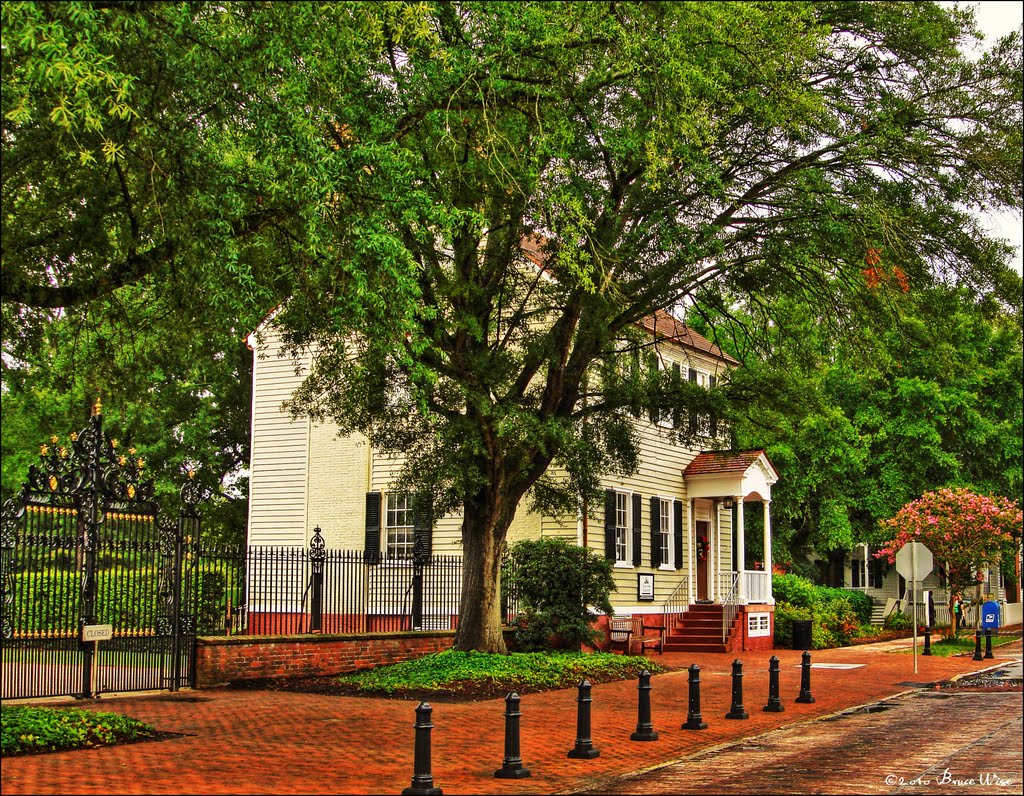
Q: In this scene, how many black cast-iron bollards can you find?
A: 11